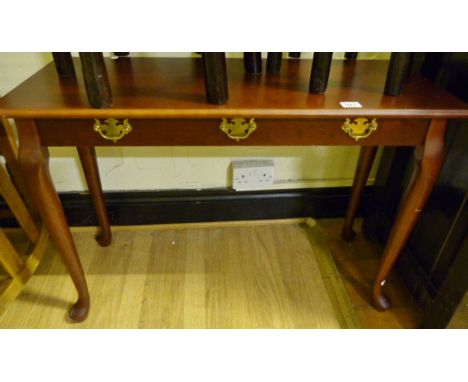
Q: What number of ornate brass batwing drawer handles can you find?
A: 3